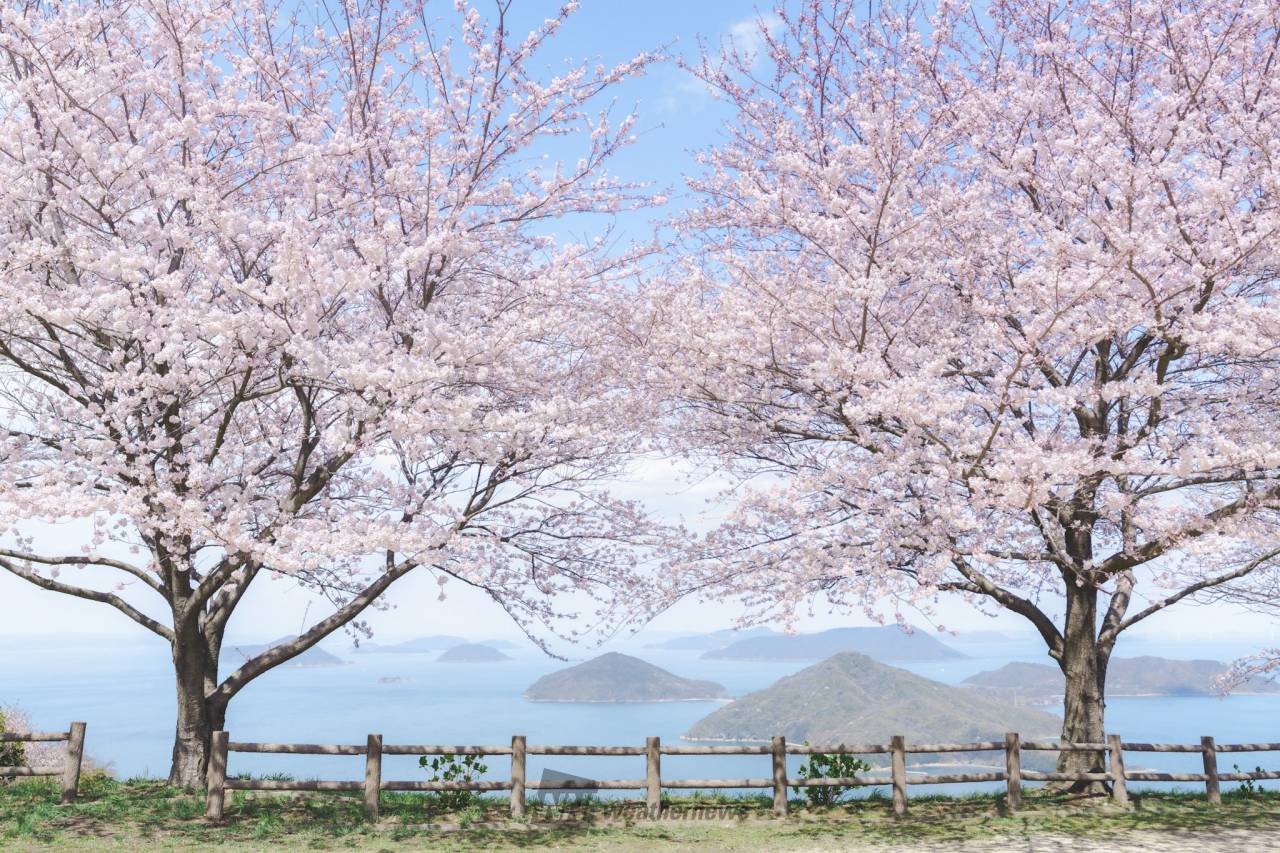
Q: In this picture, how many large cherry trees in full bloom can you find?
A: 2